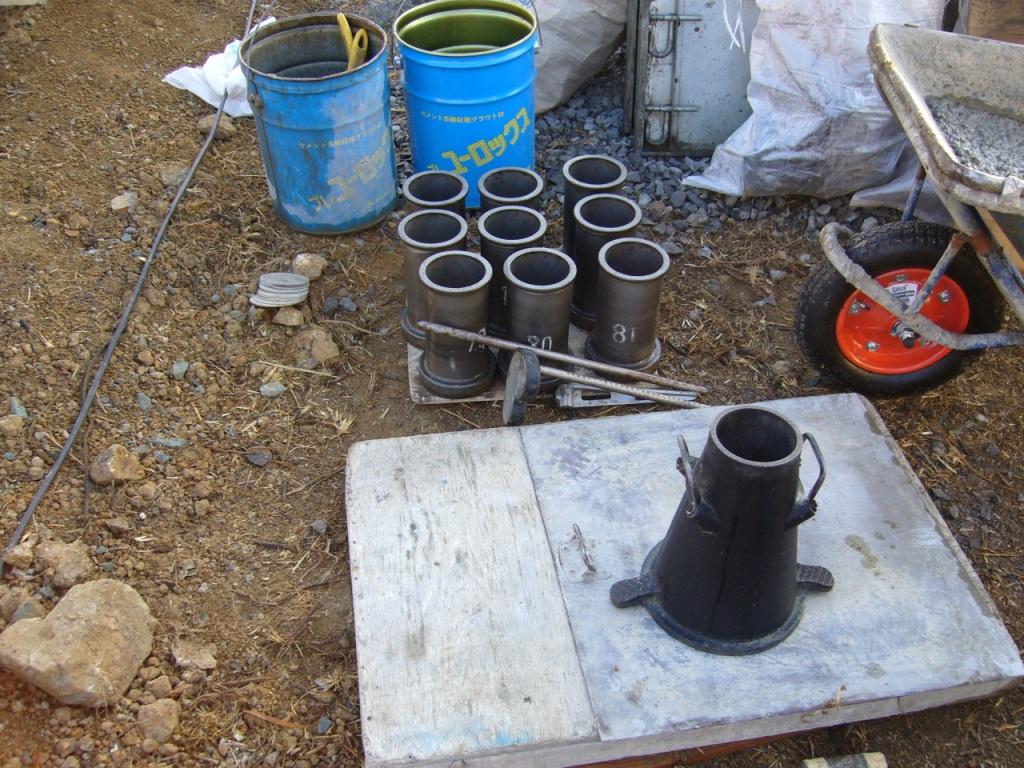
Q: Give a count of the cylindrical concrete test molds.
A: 9